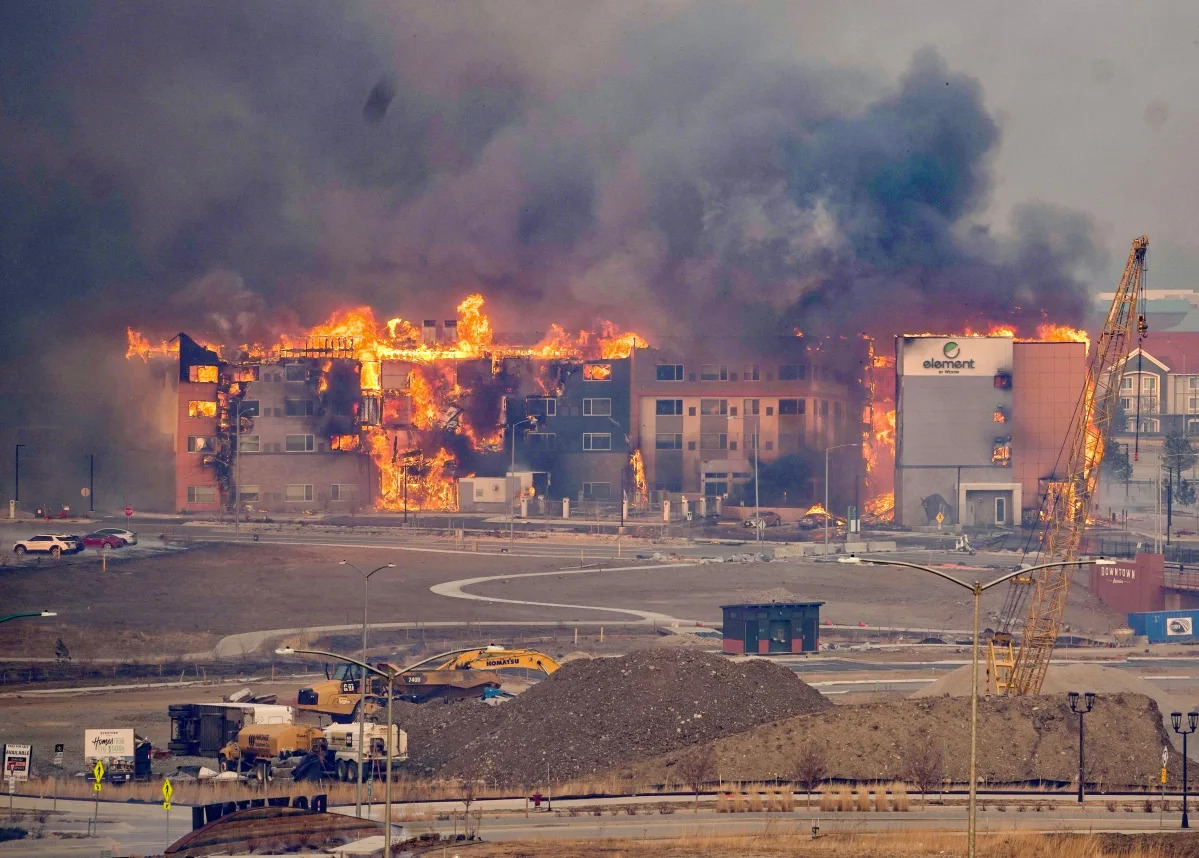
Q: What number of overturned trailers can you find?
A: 1